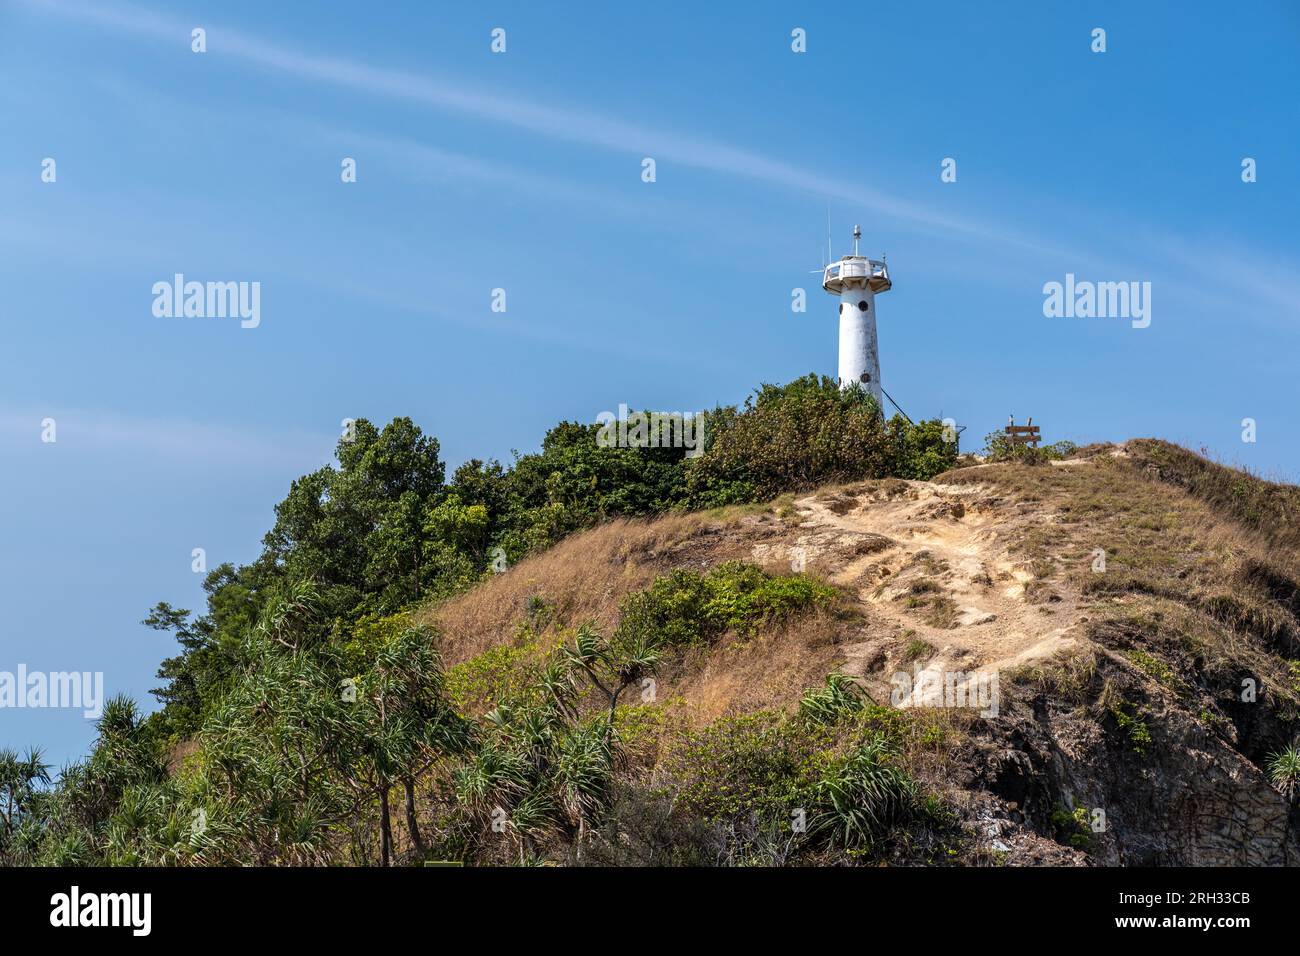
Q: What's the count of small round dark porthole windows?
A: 4